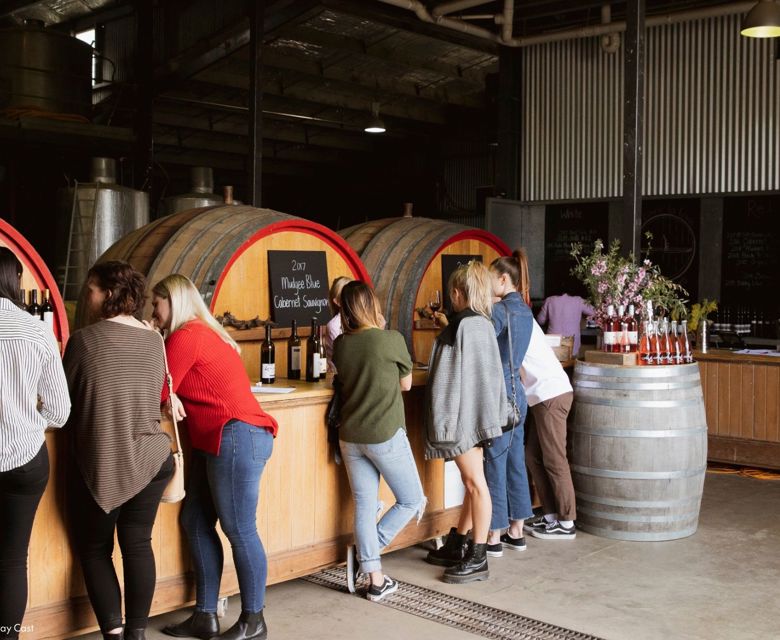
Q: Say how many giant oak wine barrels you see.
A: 3